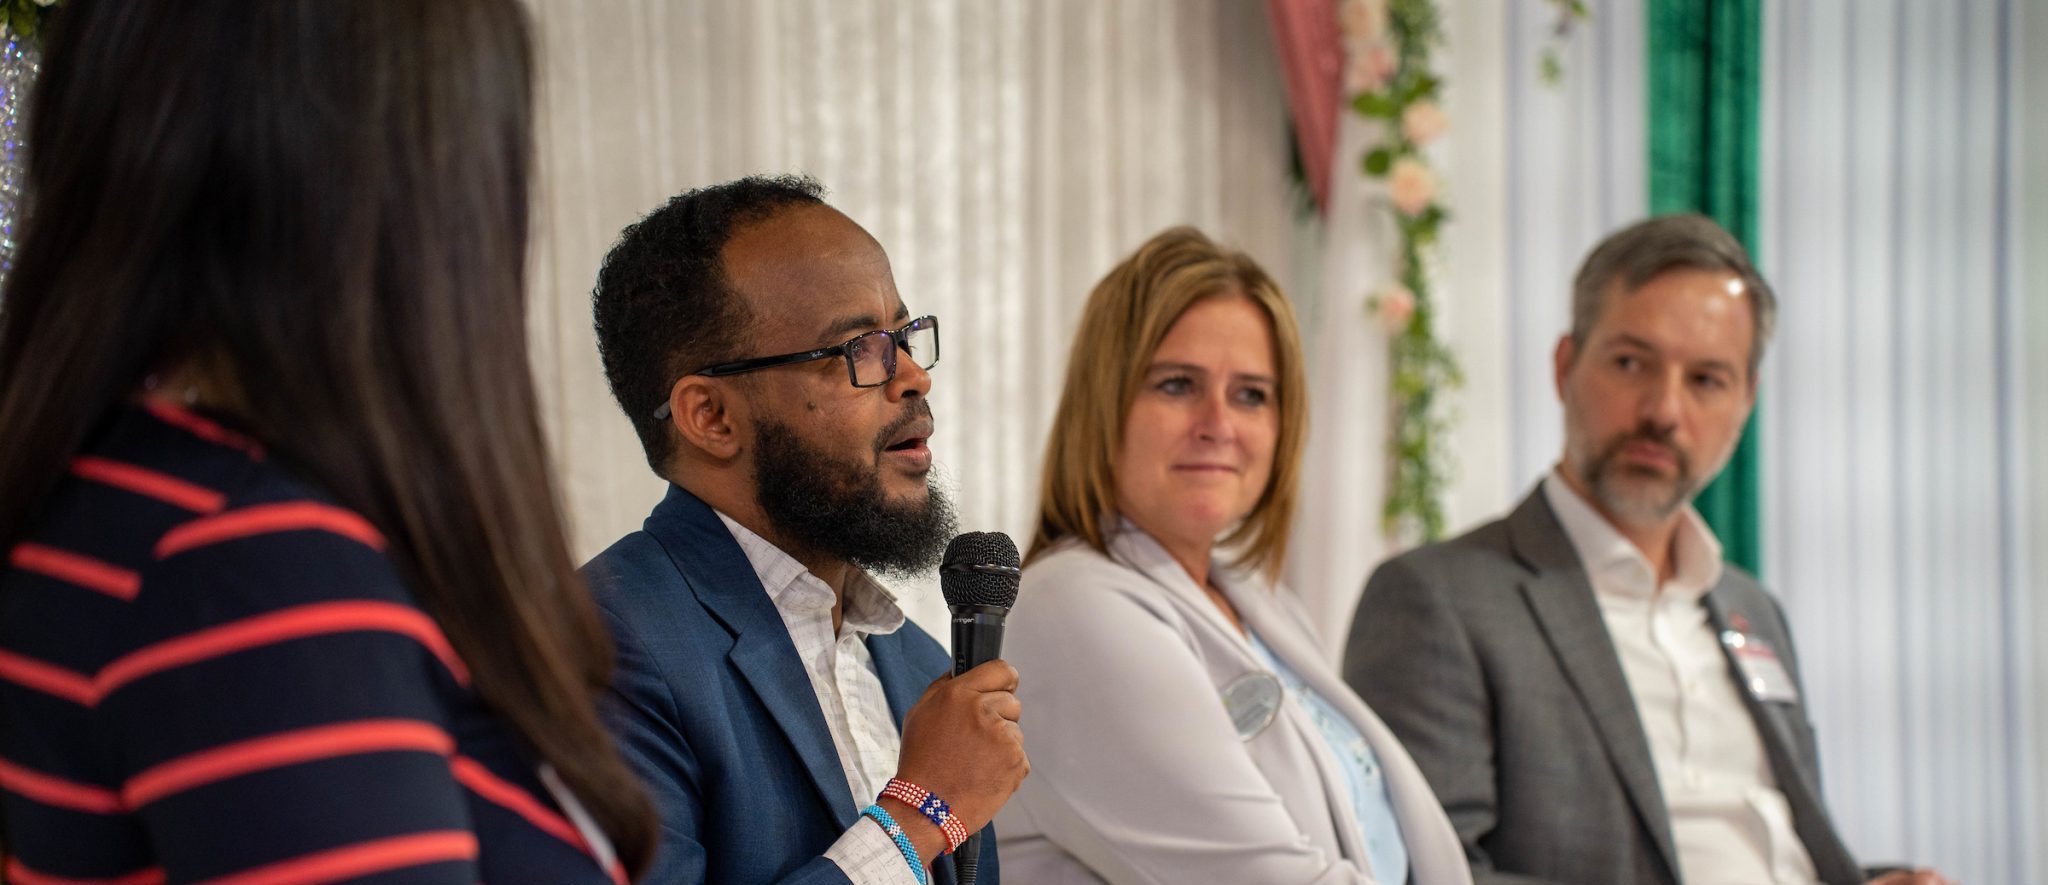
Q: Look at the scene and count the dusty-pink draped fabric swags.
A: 1